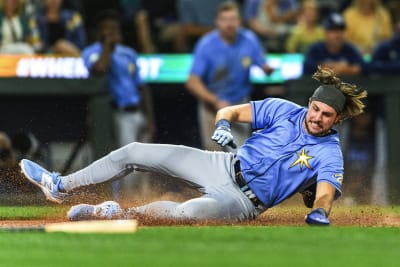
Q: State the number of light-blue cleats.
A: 2